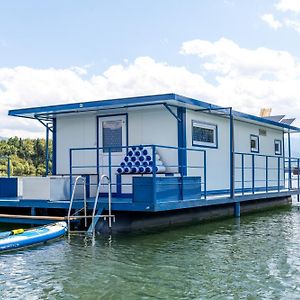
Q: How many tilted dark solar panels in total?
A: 2